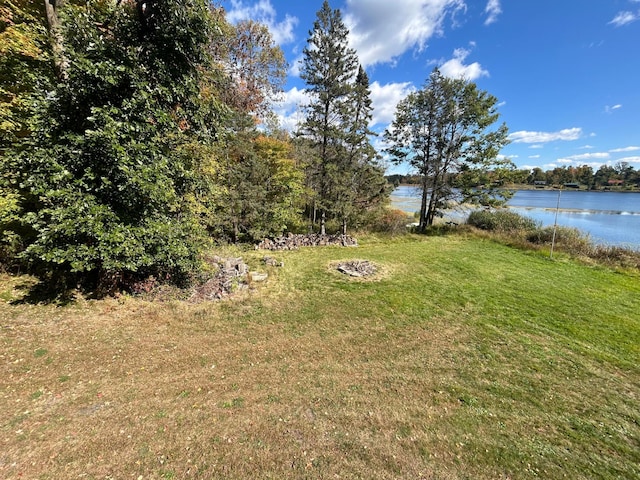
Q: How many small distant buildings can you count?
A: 3